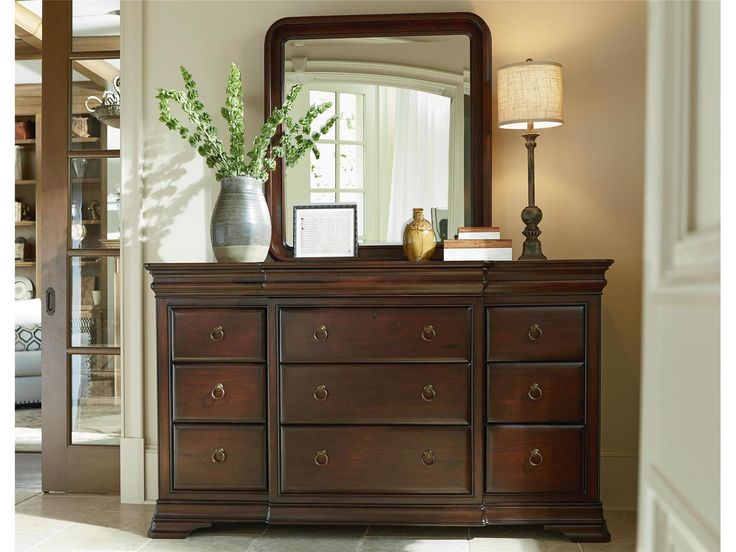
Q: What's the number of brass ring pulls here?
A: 12